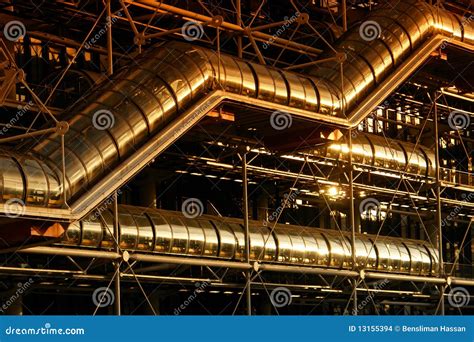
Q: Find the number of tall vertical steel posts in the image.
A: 4